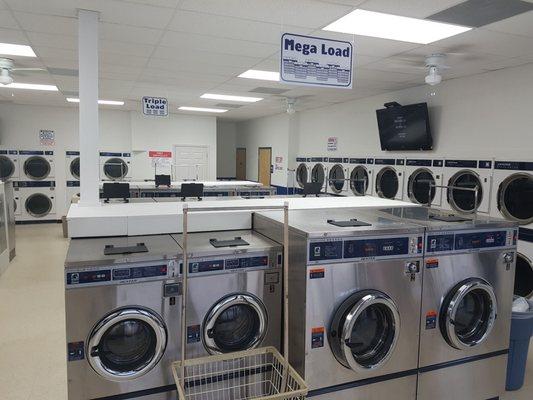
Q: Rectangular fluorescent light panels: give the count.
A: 7